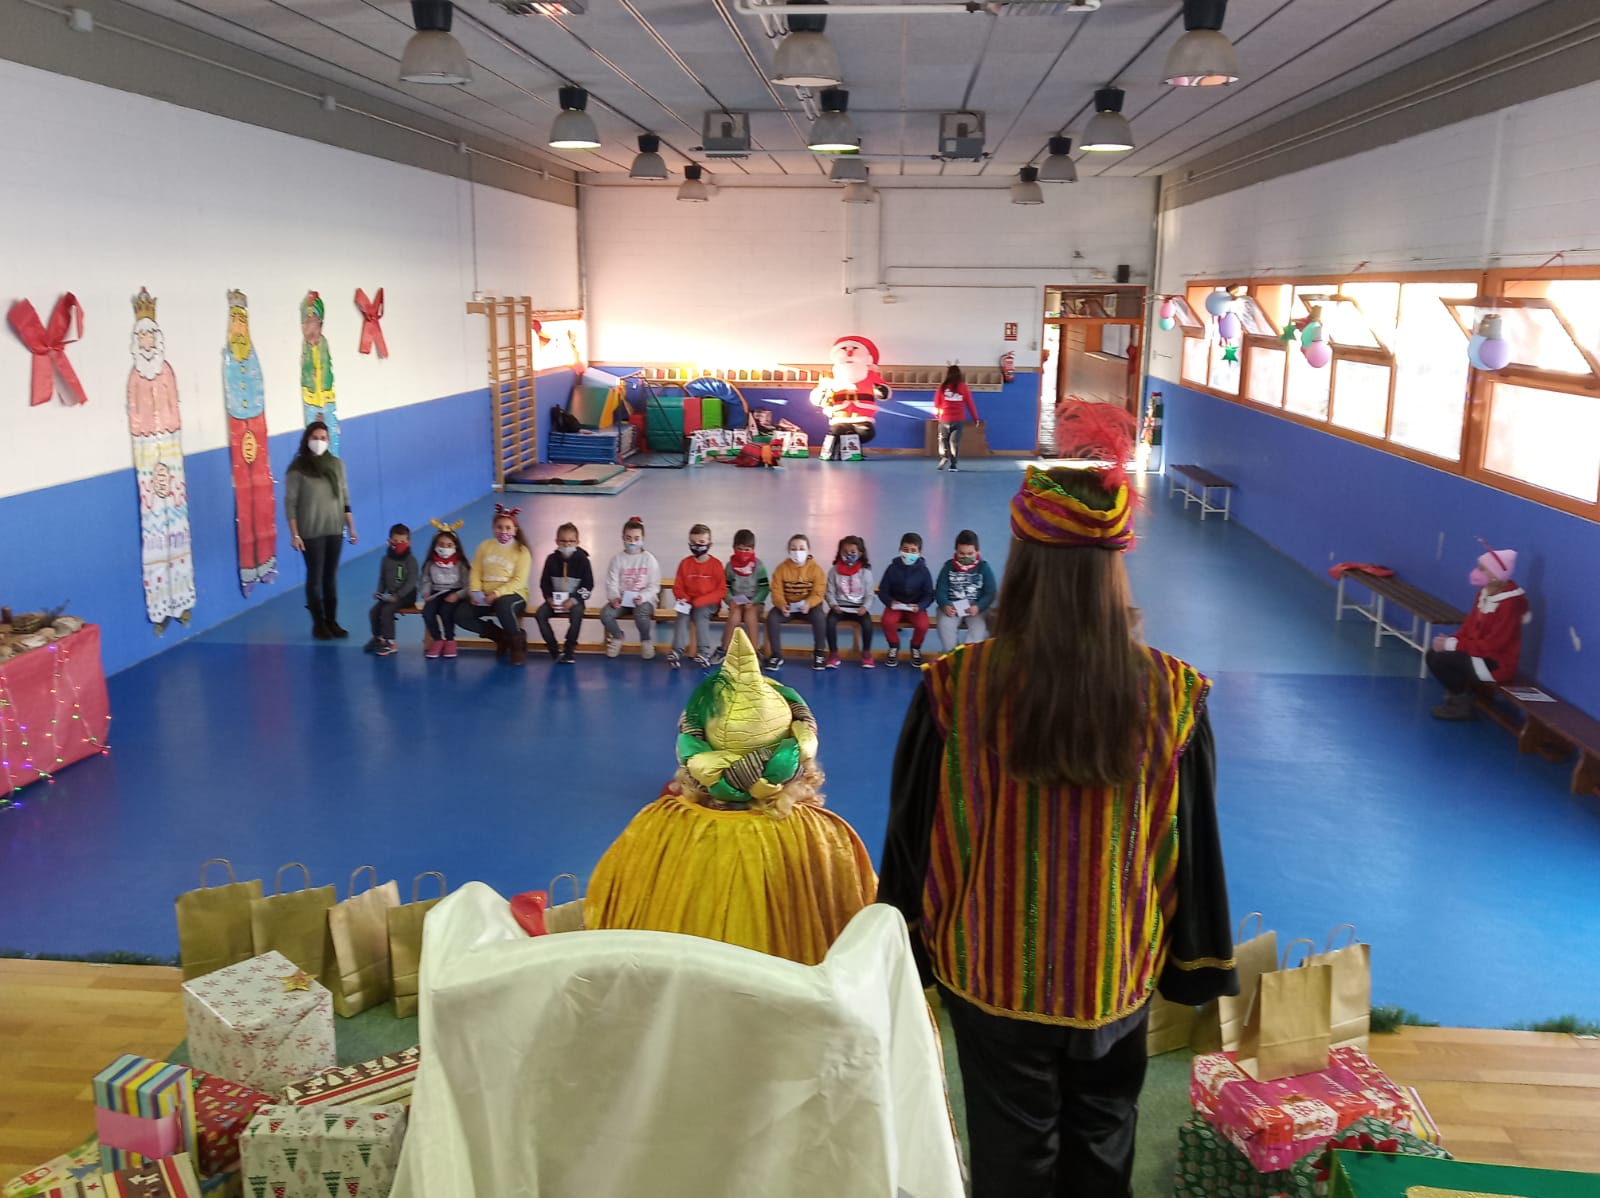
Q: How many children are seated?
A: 11